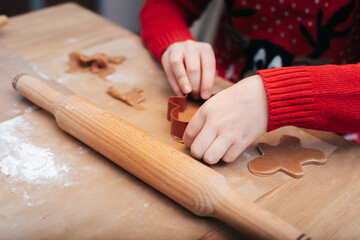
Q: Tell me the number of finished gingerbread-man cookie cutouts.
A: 1